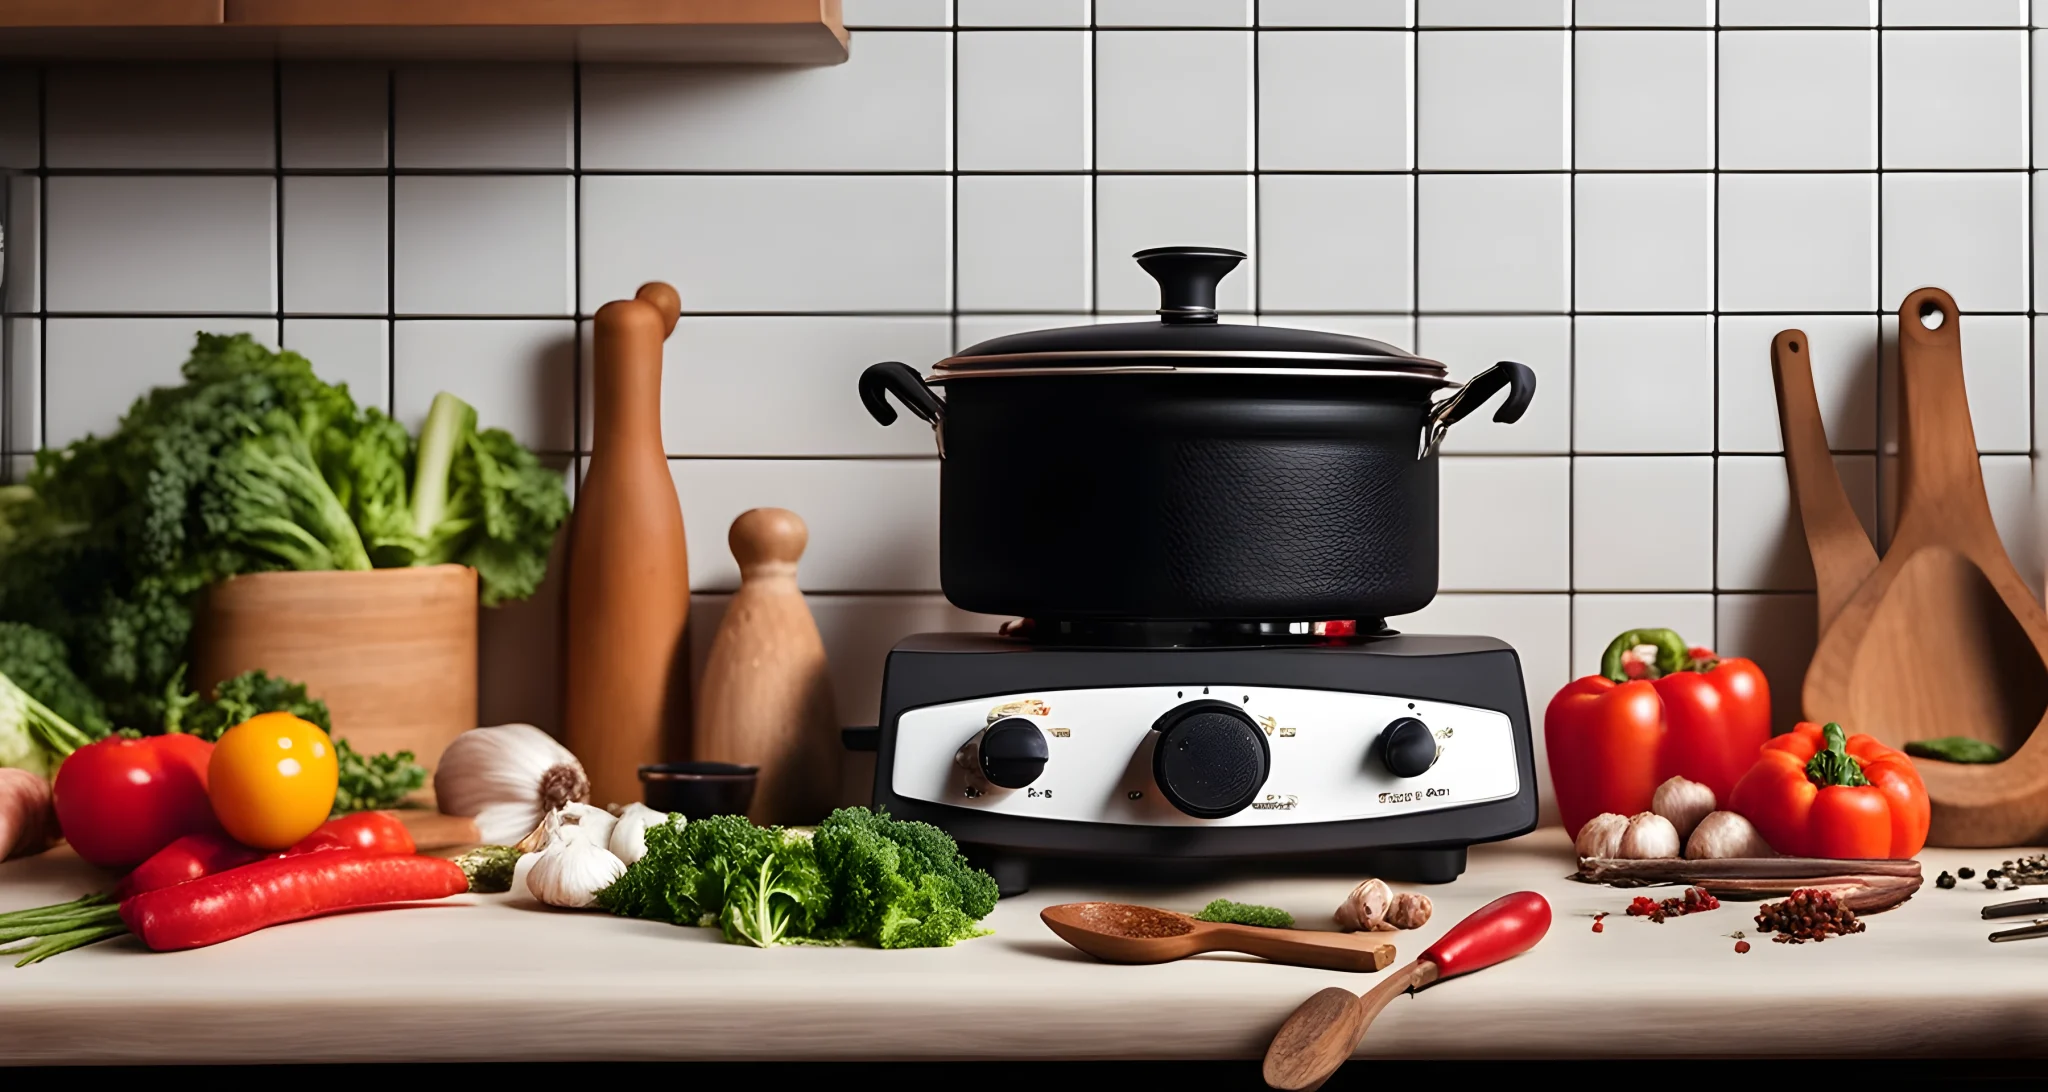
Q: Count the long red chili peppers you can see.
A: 1